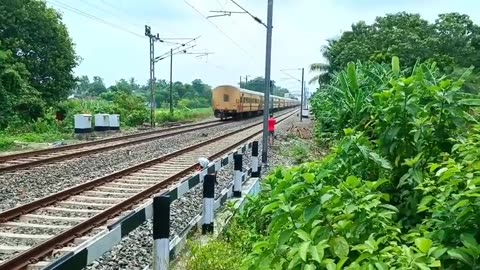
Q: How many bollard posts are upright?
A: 4